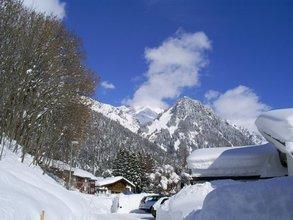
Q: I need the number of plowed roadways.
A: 1